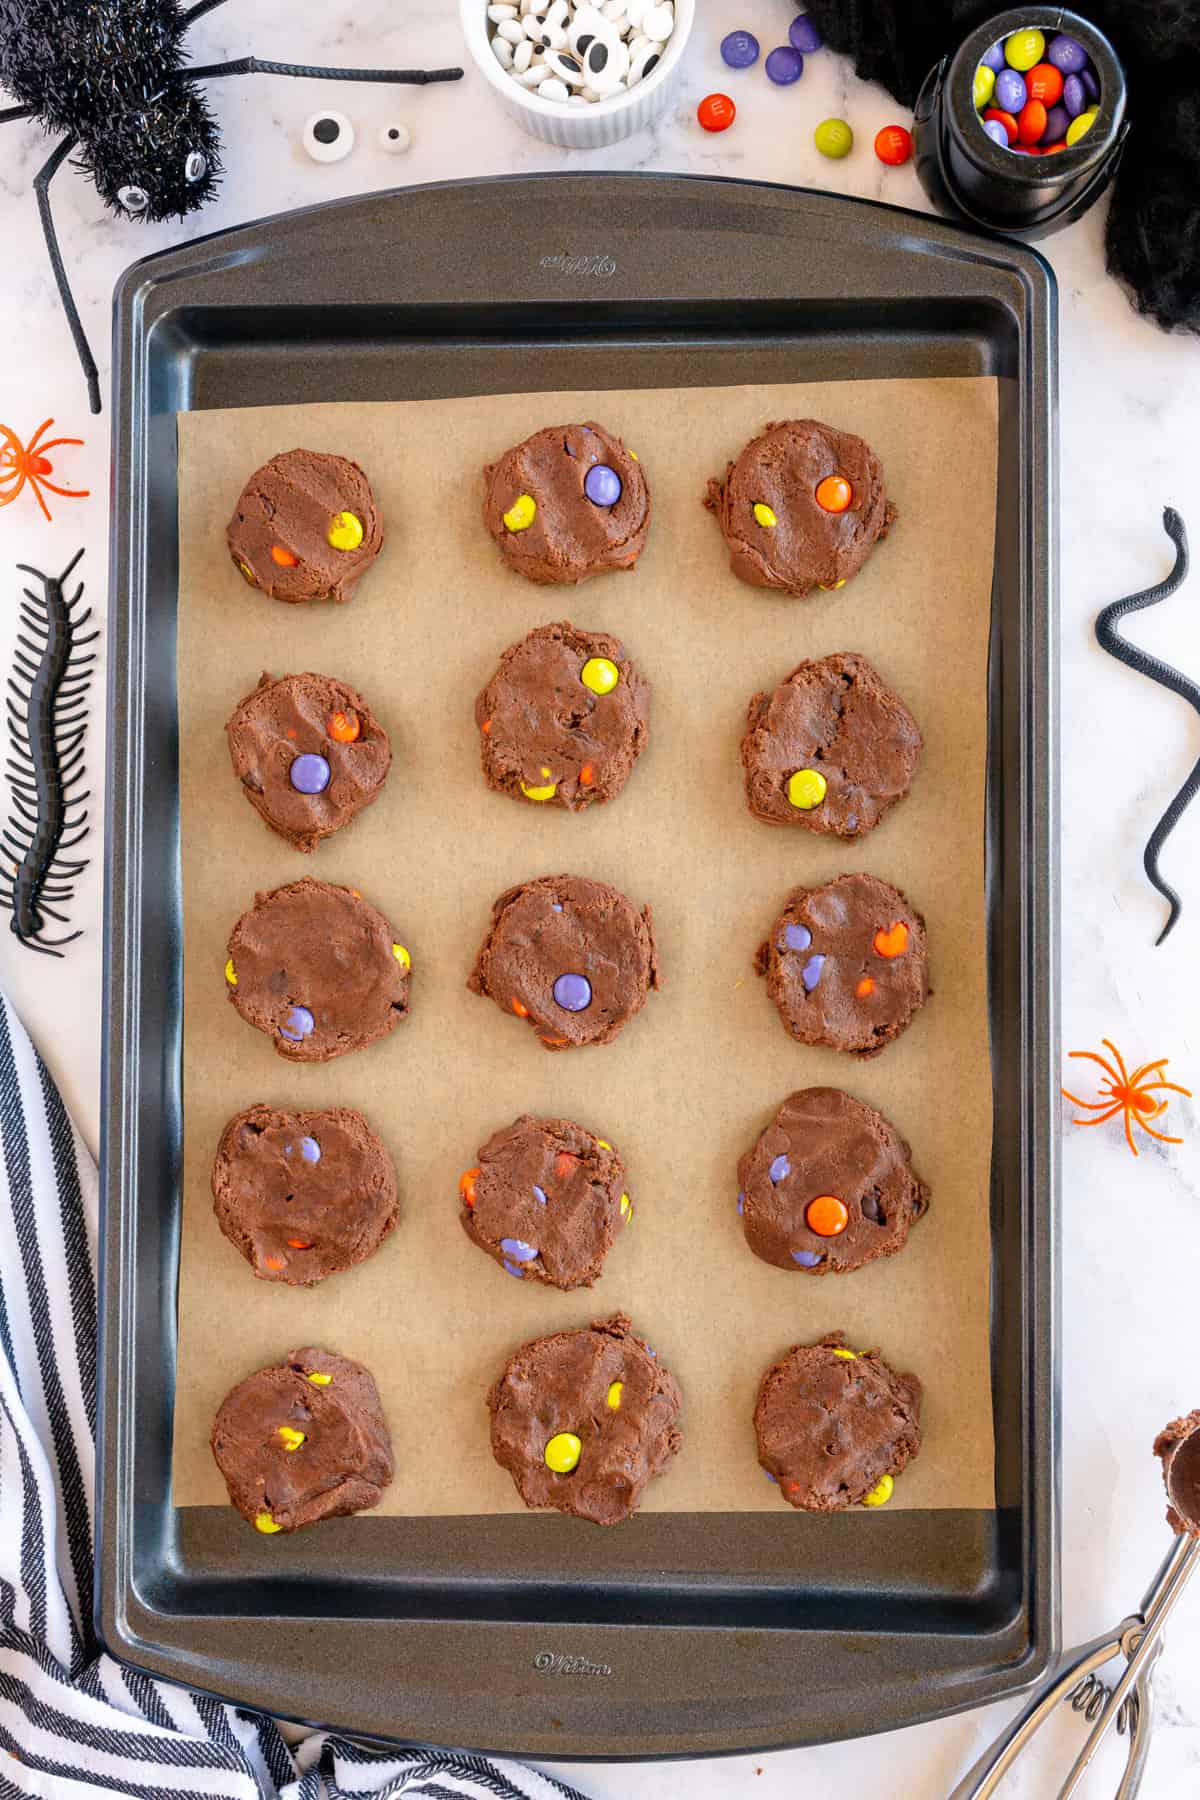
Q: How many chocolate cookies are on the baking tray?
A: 15